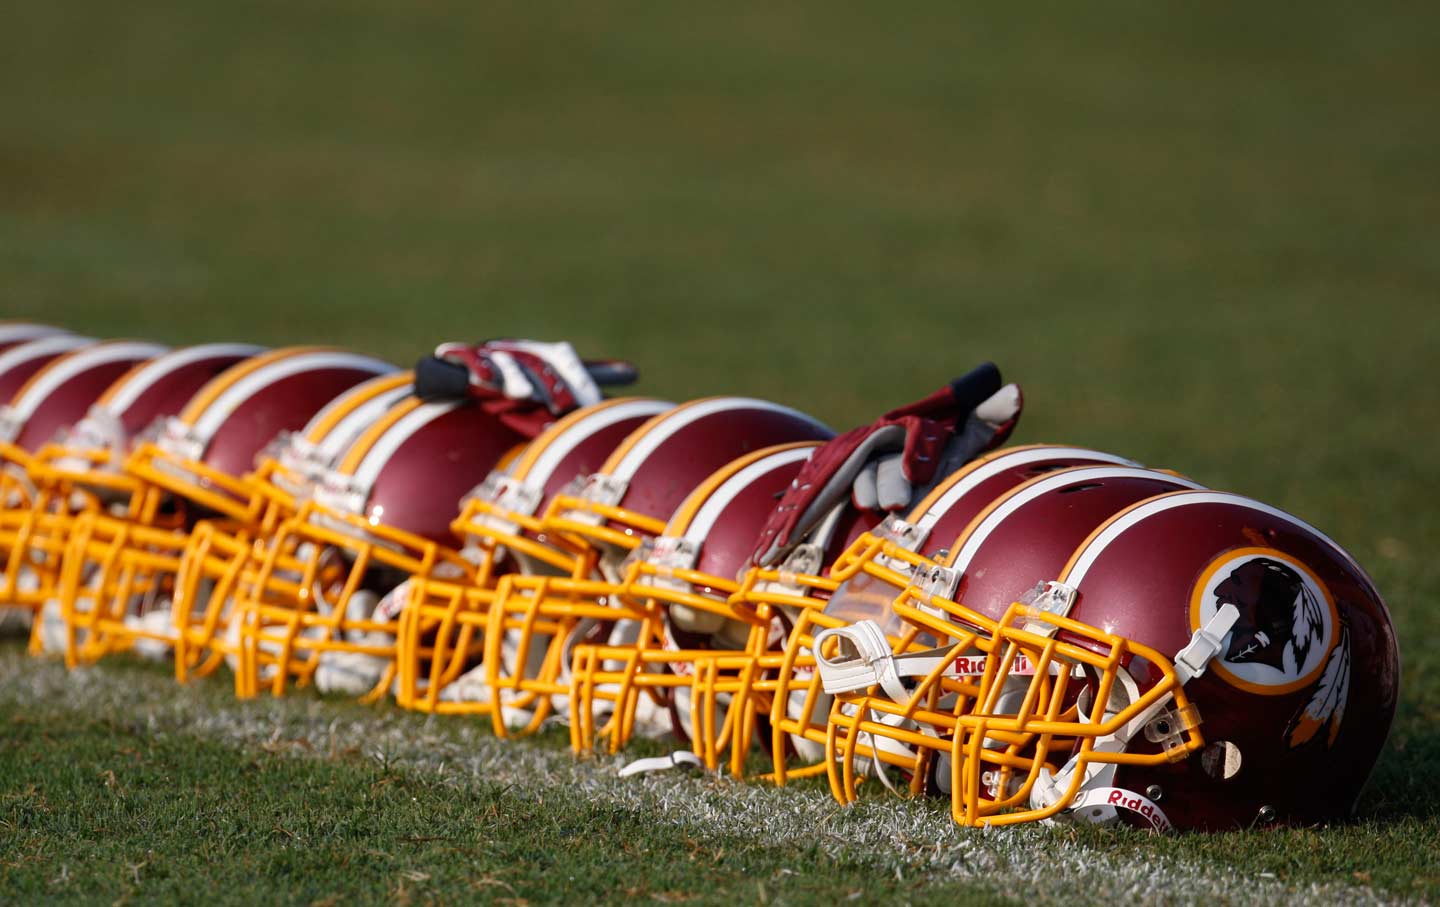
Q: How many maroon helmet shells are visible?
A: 14